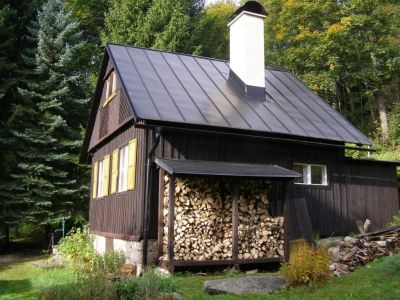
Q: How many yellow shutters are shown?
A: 4